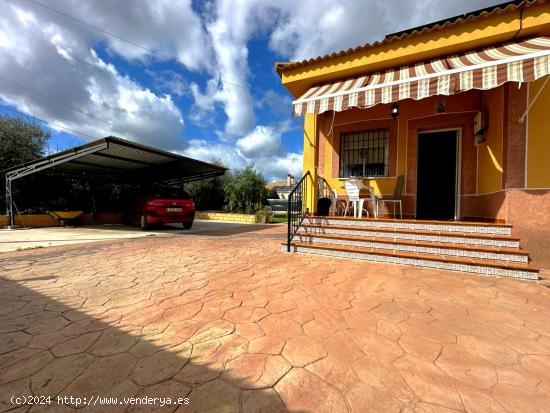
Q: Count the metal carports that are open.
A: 1